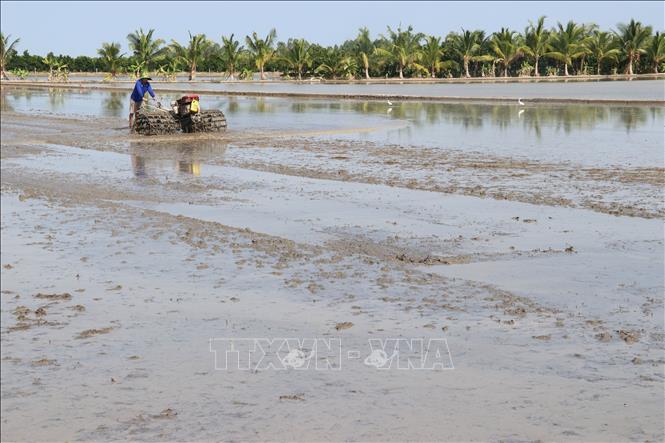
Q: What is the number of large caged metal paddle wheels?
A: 2